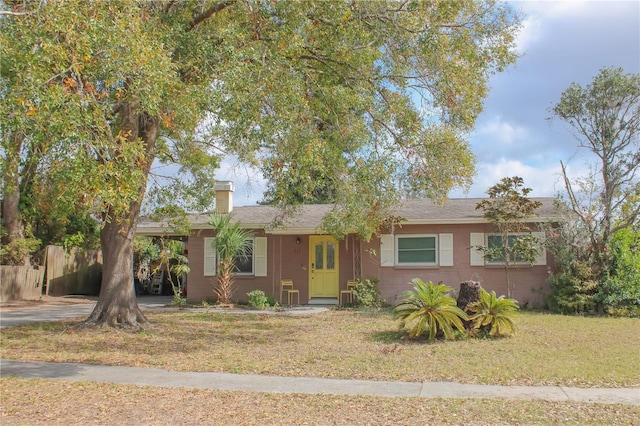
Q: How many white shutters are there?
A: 6